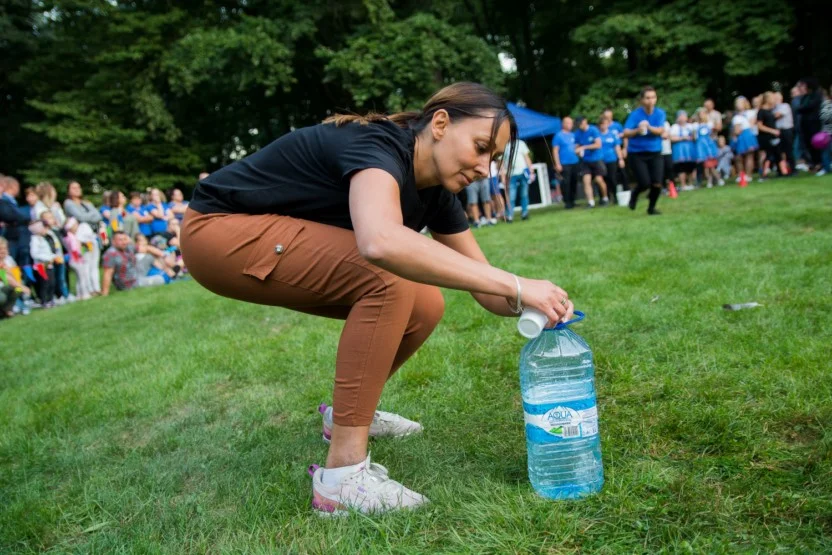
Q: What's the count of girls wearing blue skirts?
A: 3